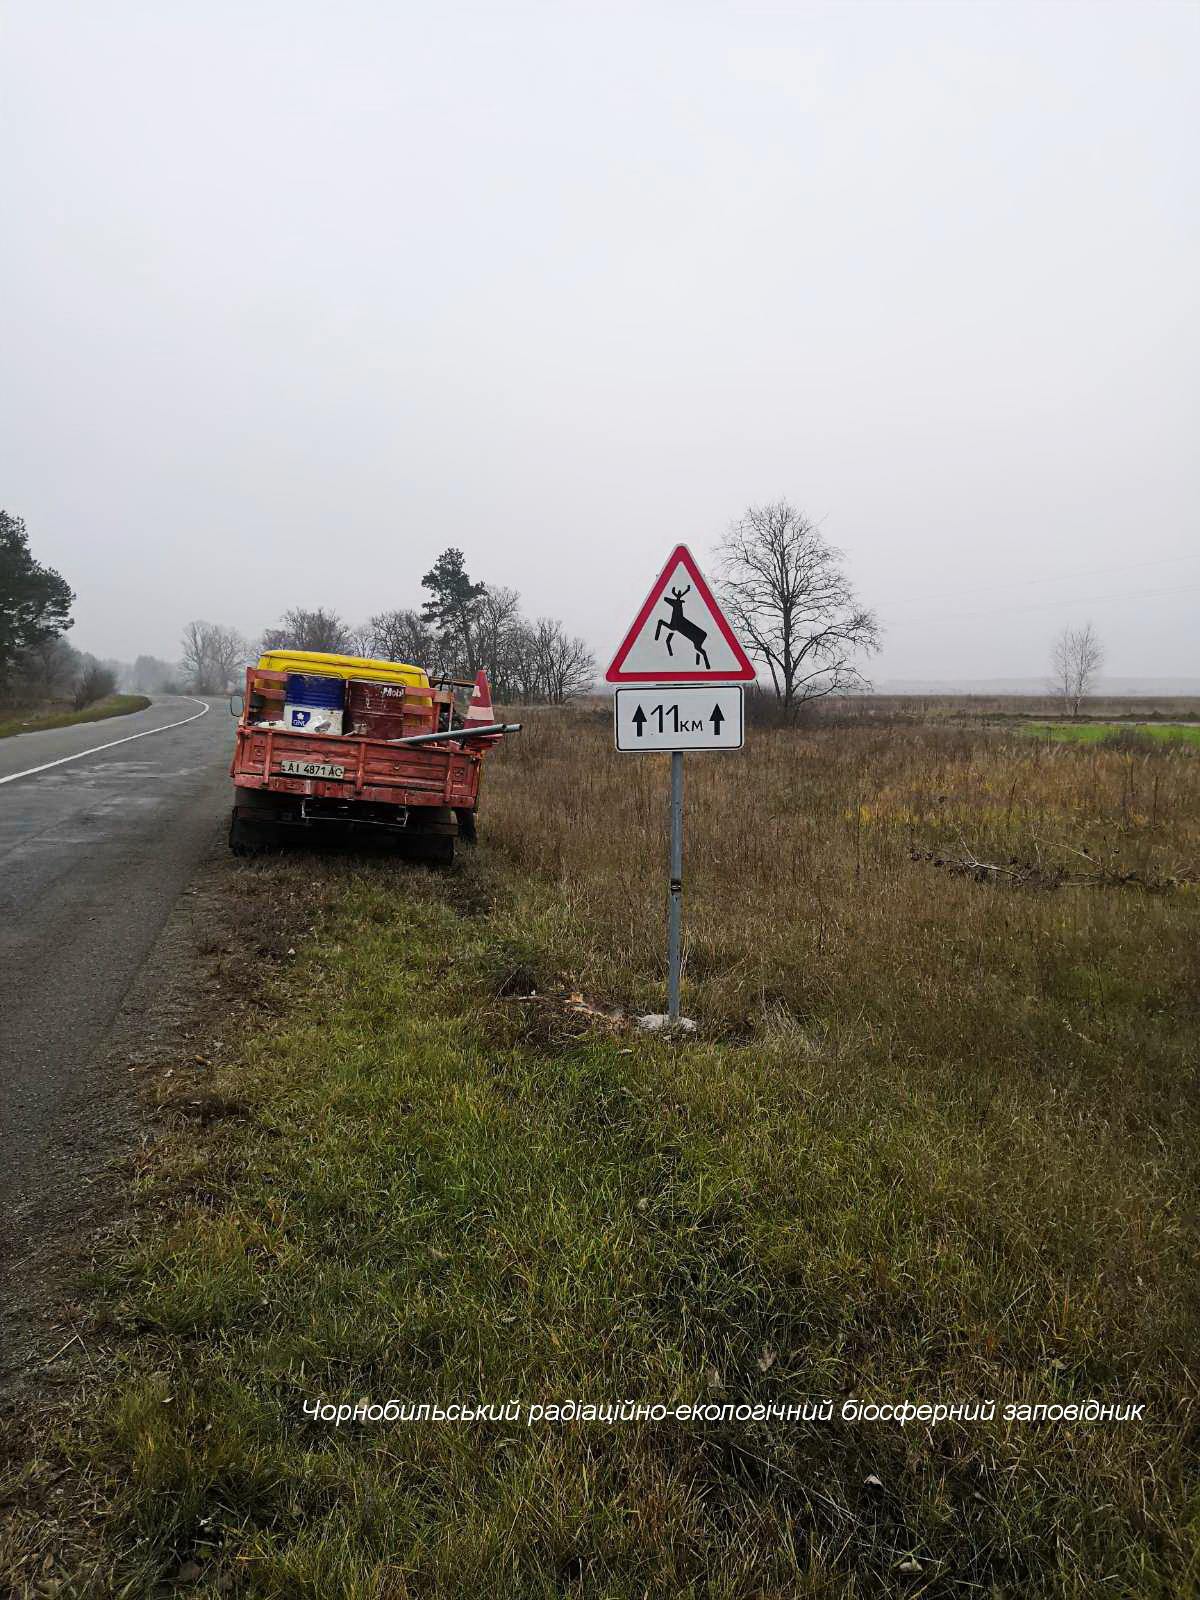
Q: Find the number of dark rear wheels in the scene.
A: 2